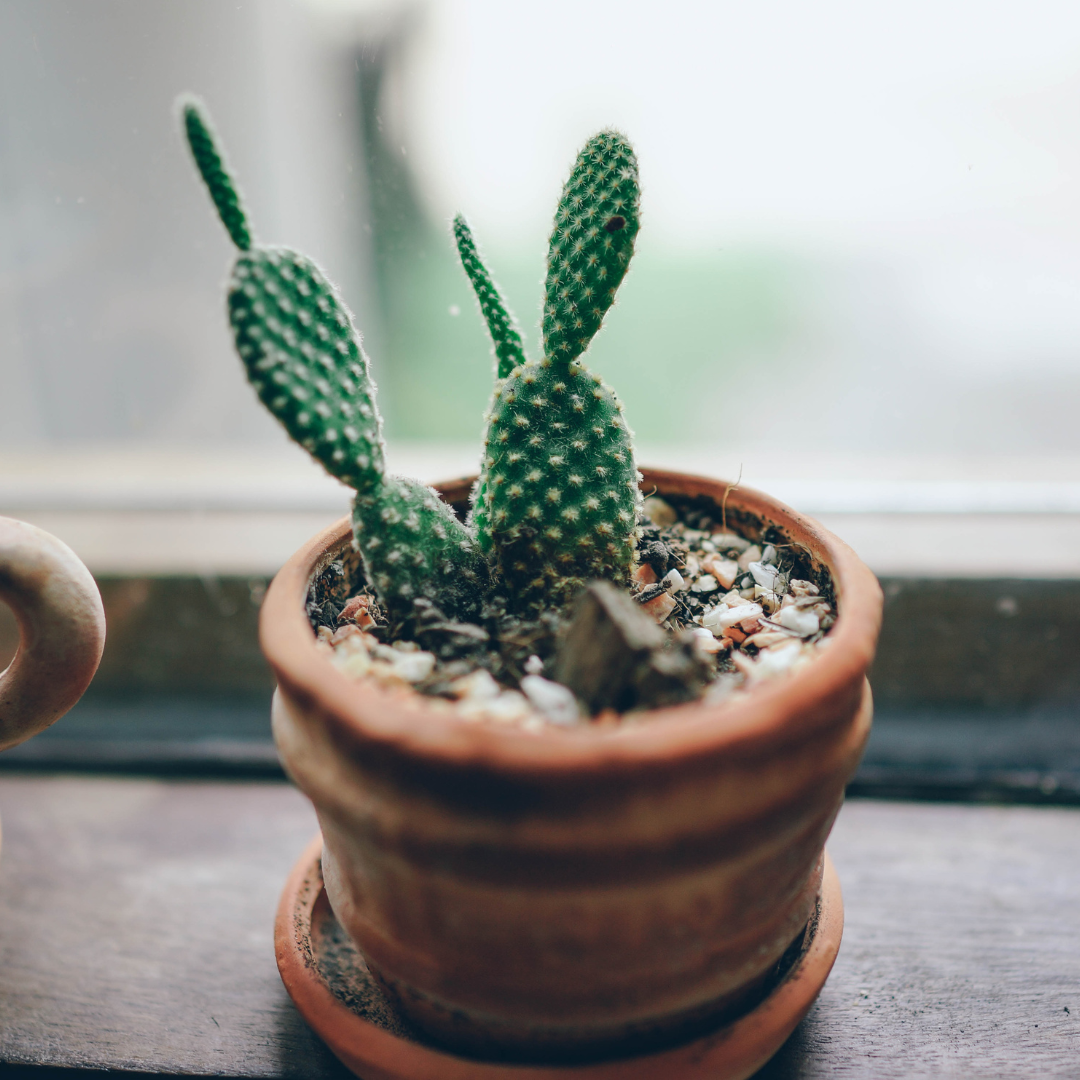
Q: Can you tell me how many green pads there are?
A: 6